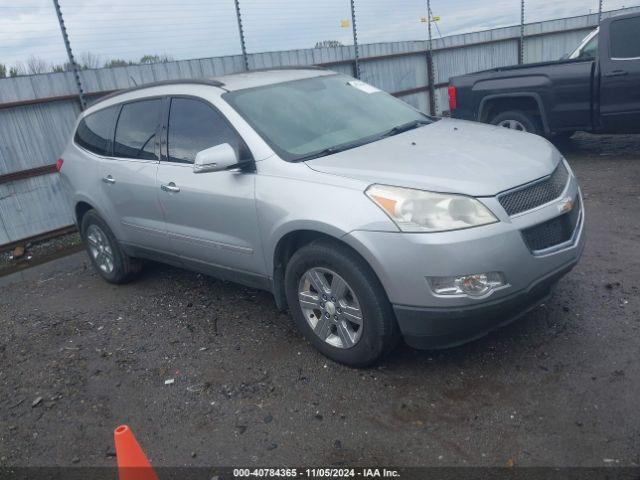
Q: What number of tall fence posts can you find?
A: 6